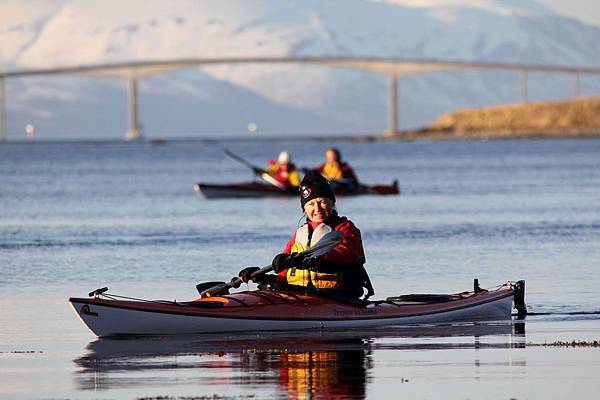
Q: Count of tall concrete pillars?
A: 5